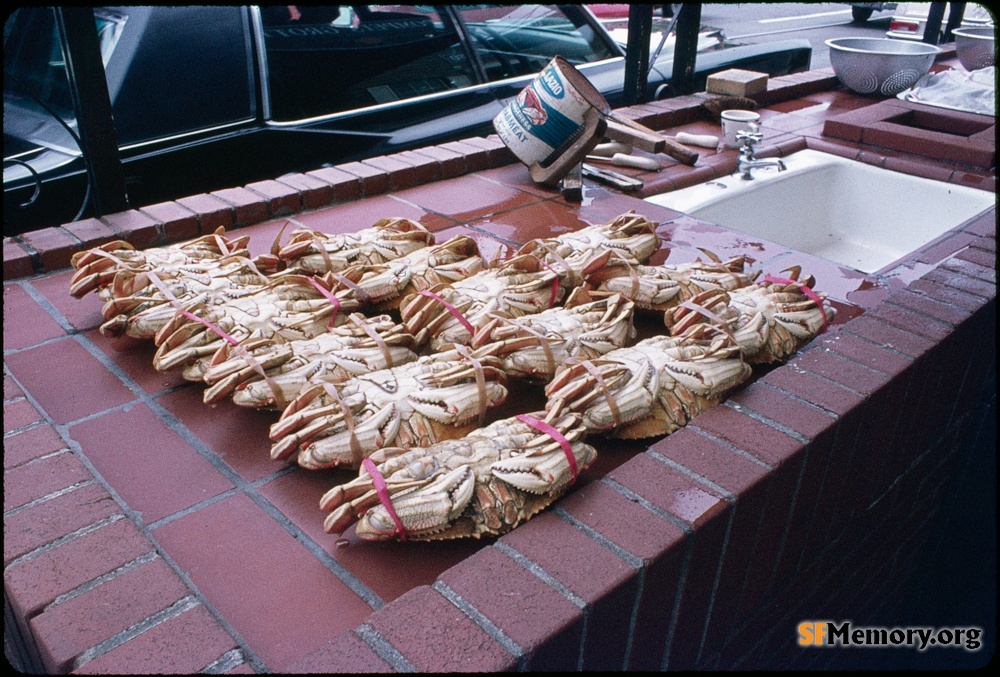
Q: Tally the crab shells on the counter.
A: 14